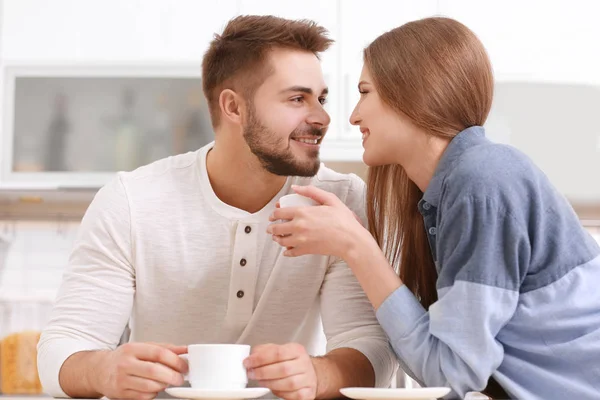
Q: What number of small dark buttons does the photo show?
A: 3